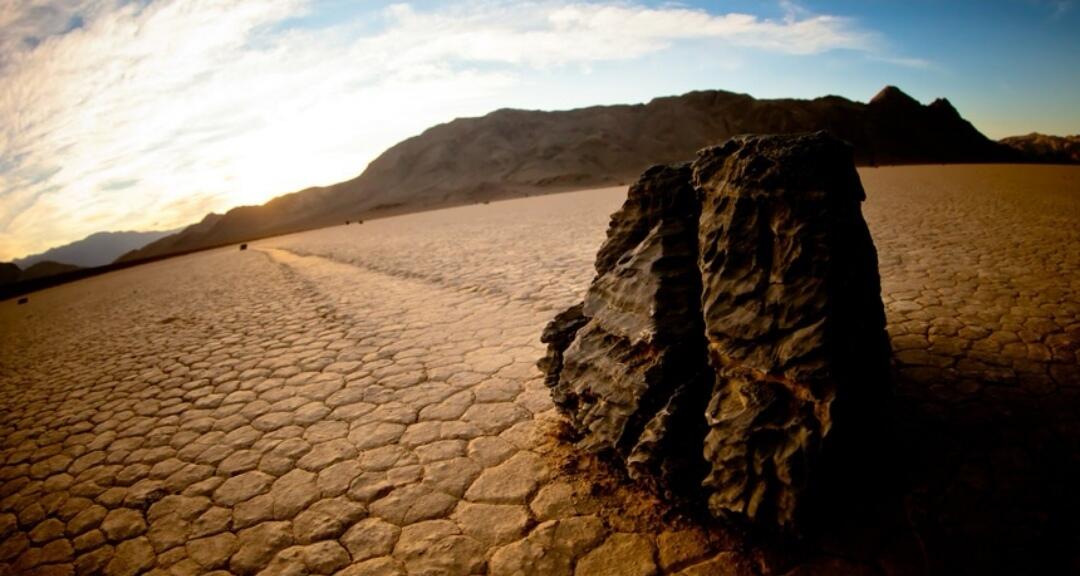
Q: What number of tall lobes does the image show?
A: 2